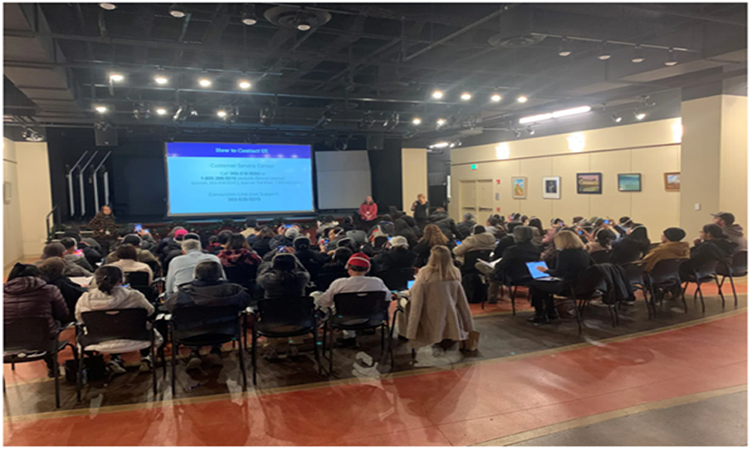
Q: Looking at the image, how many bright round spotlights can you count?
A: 13